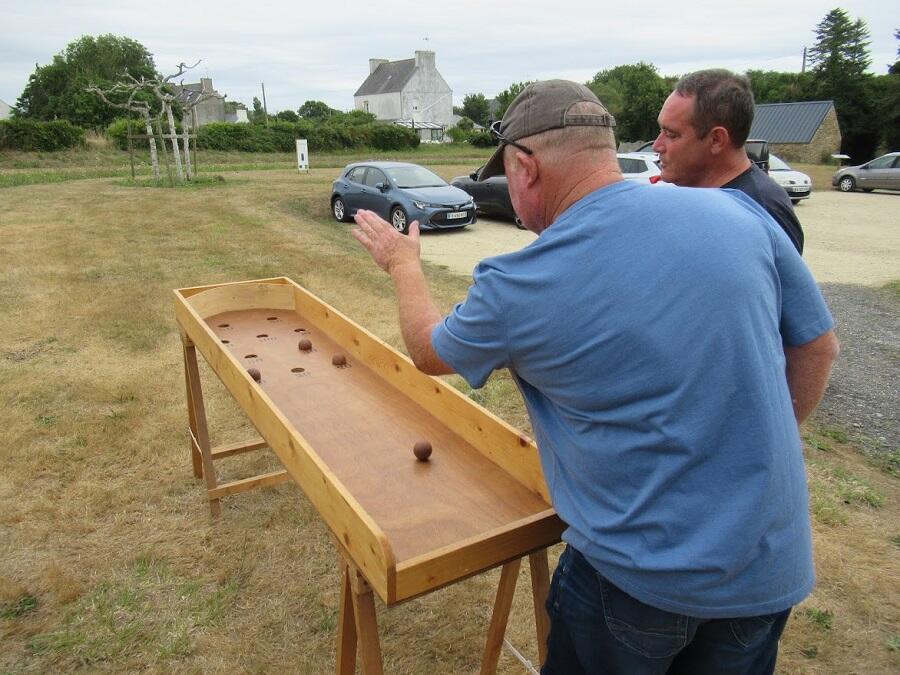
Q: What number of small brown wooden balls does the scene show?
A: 4